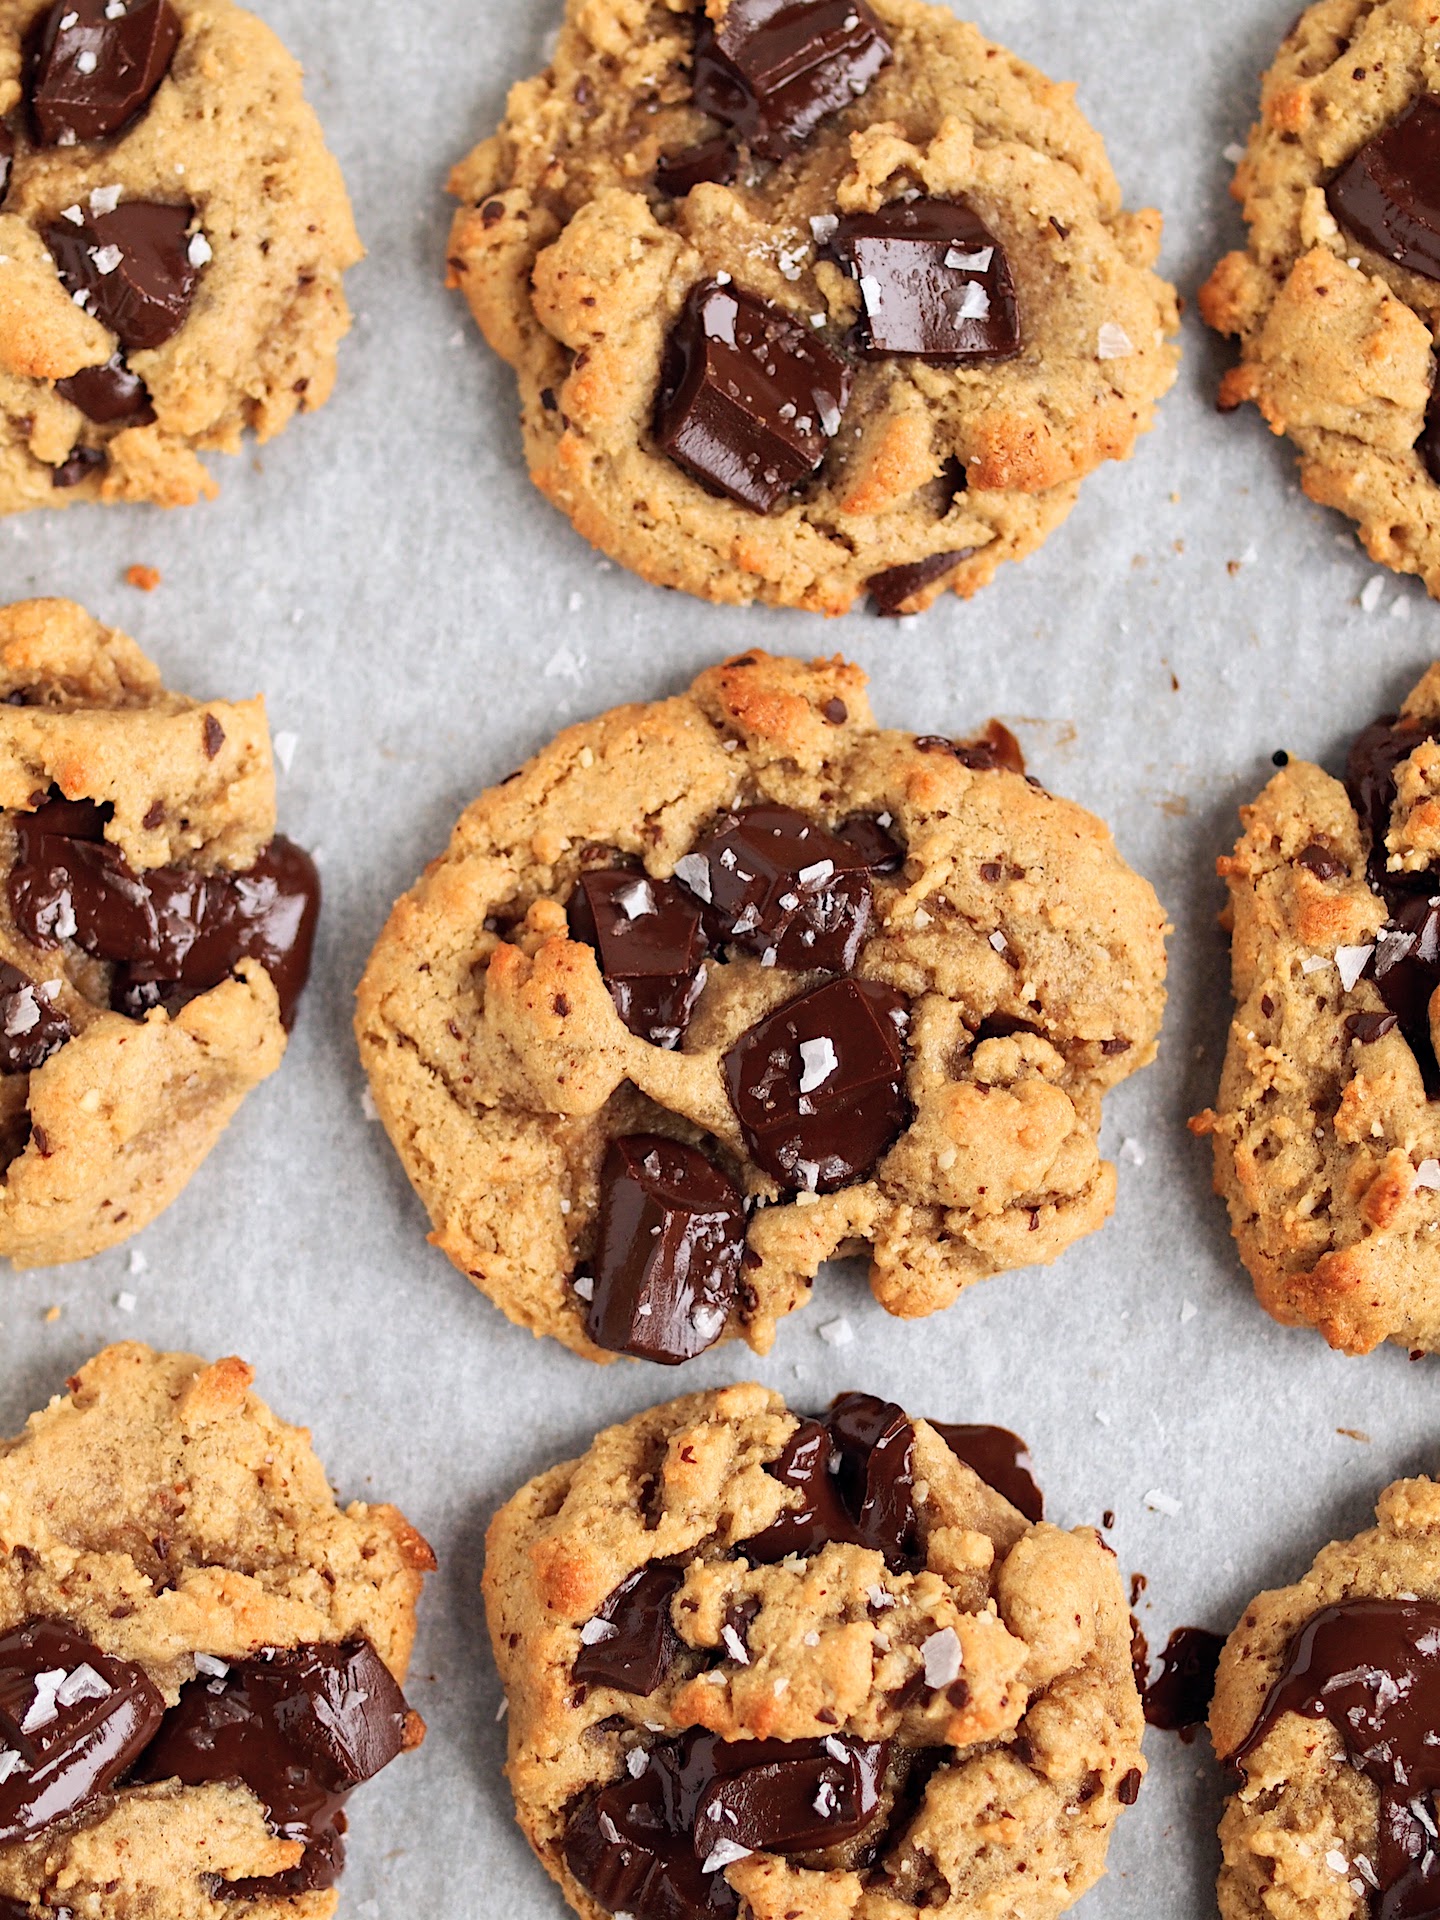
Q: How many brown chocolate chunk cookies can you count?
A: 9